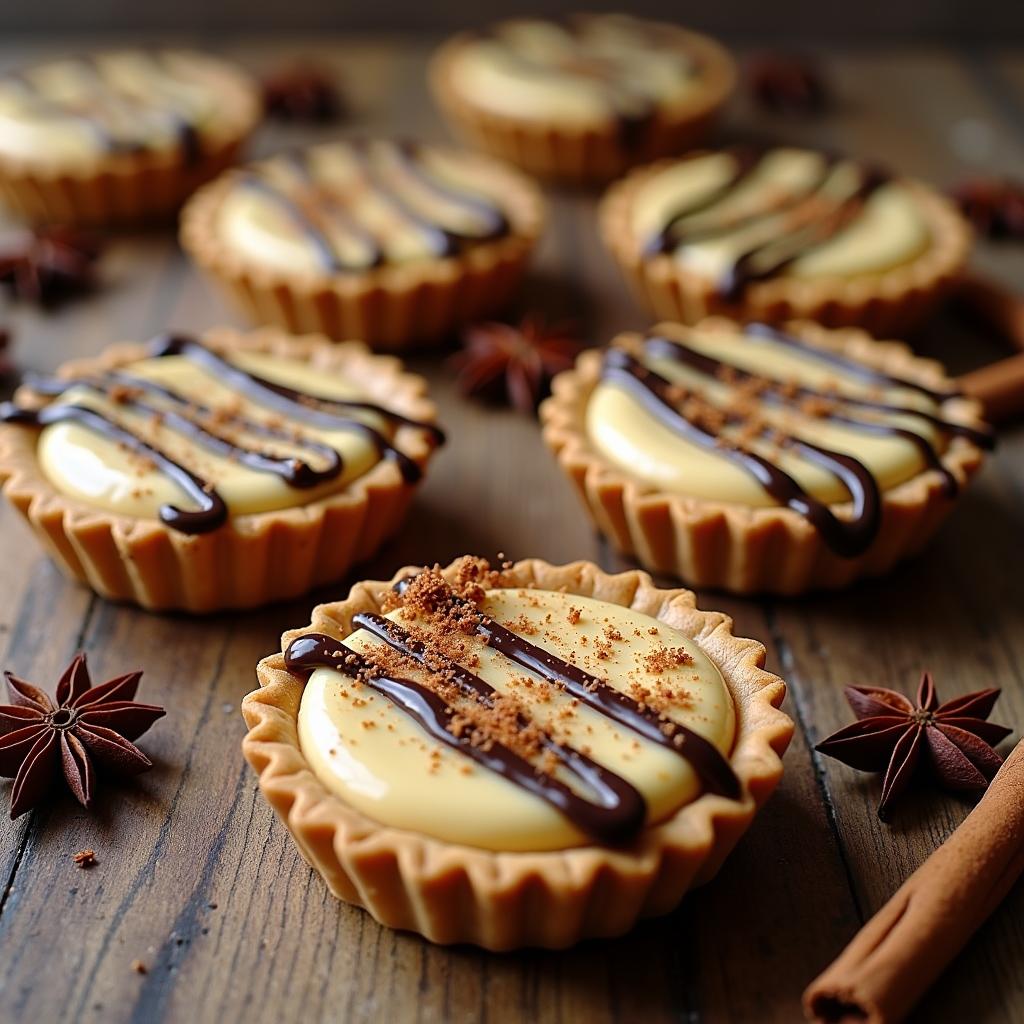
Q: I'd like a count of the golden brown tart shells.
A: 7